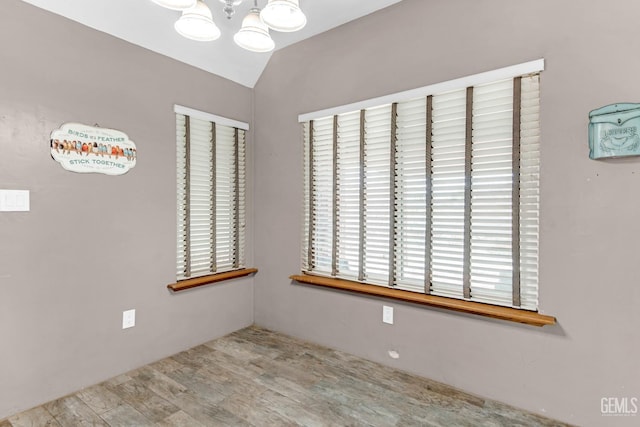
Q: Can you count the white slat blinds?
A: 2